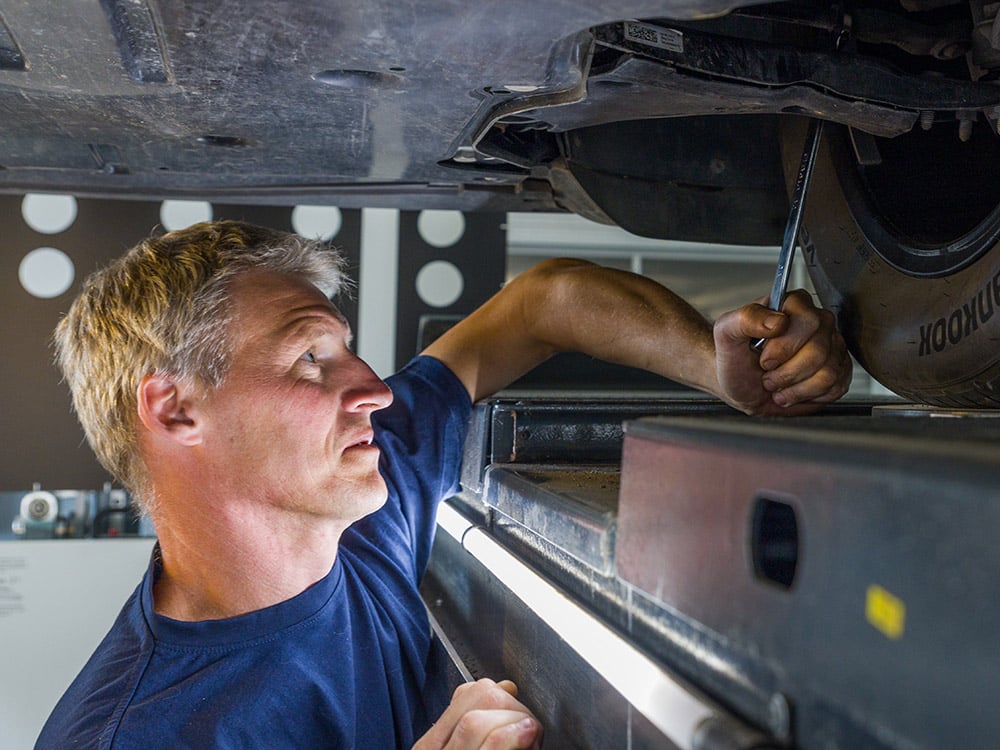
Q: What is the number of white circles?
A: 6